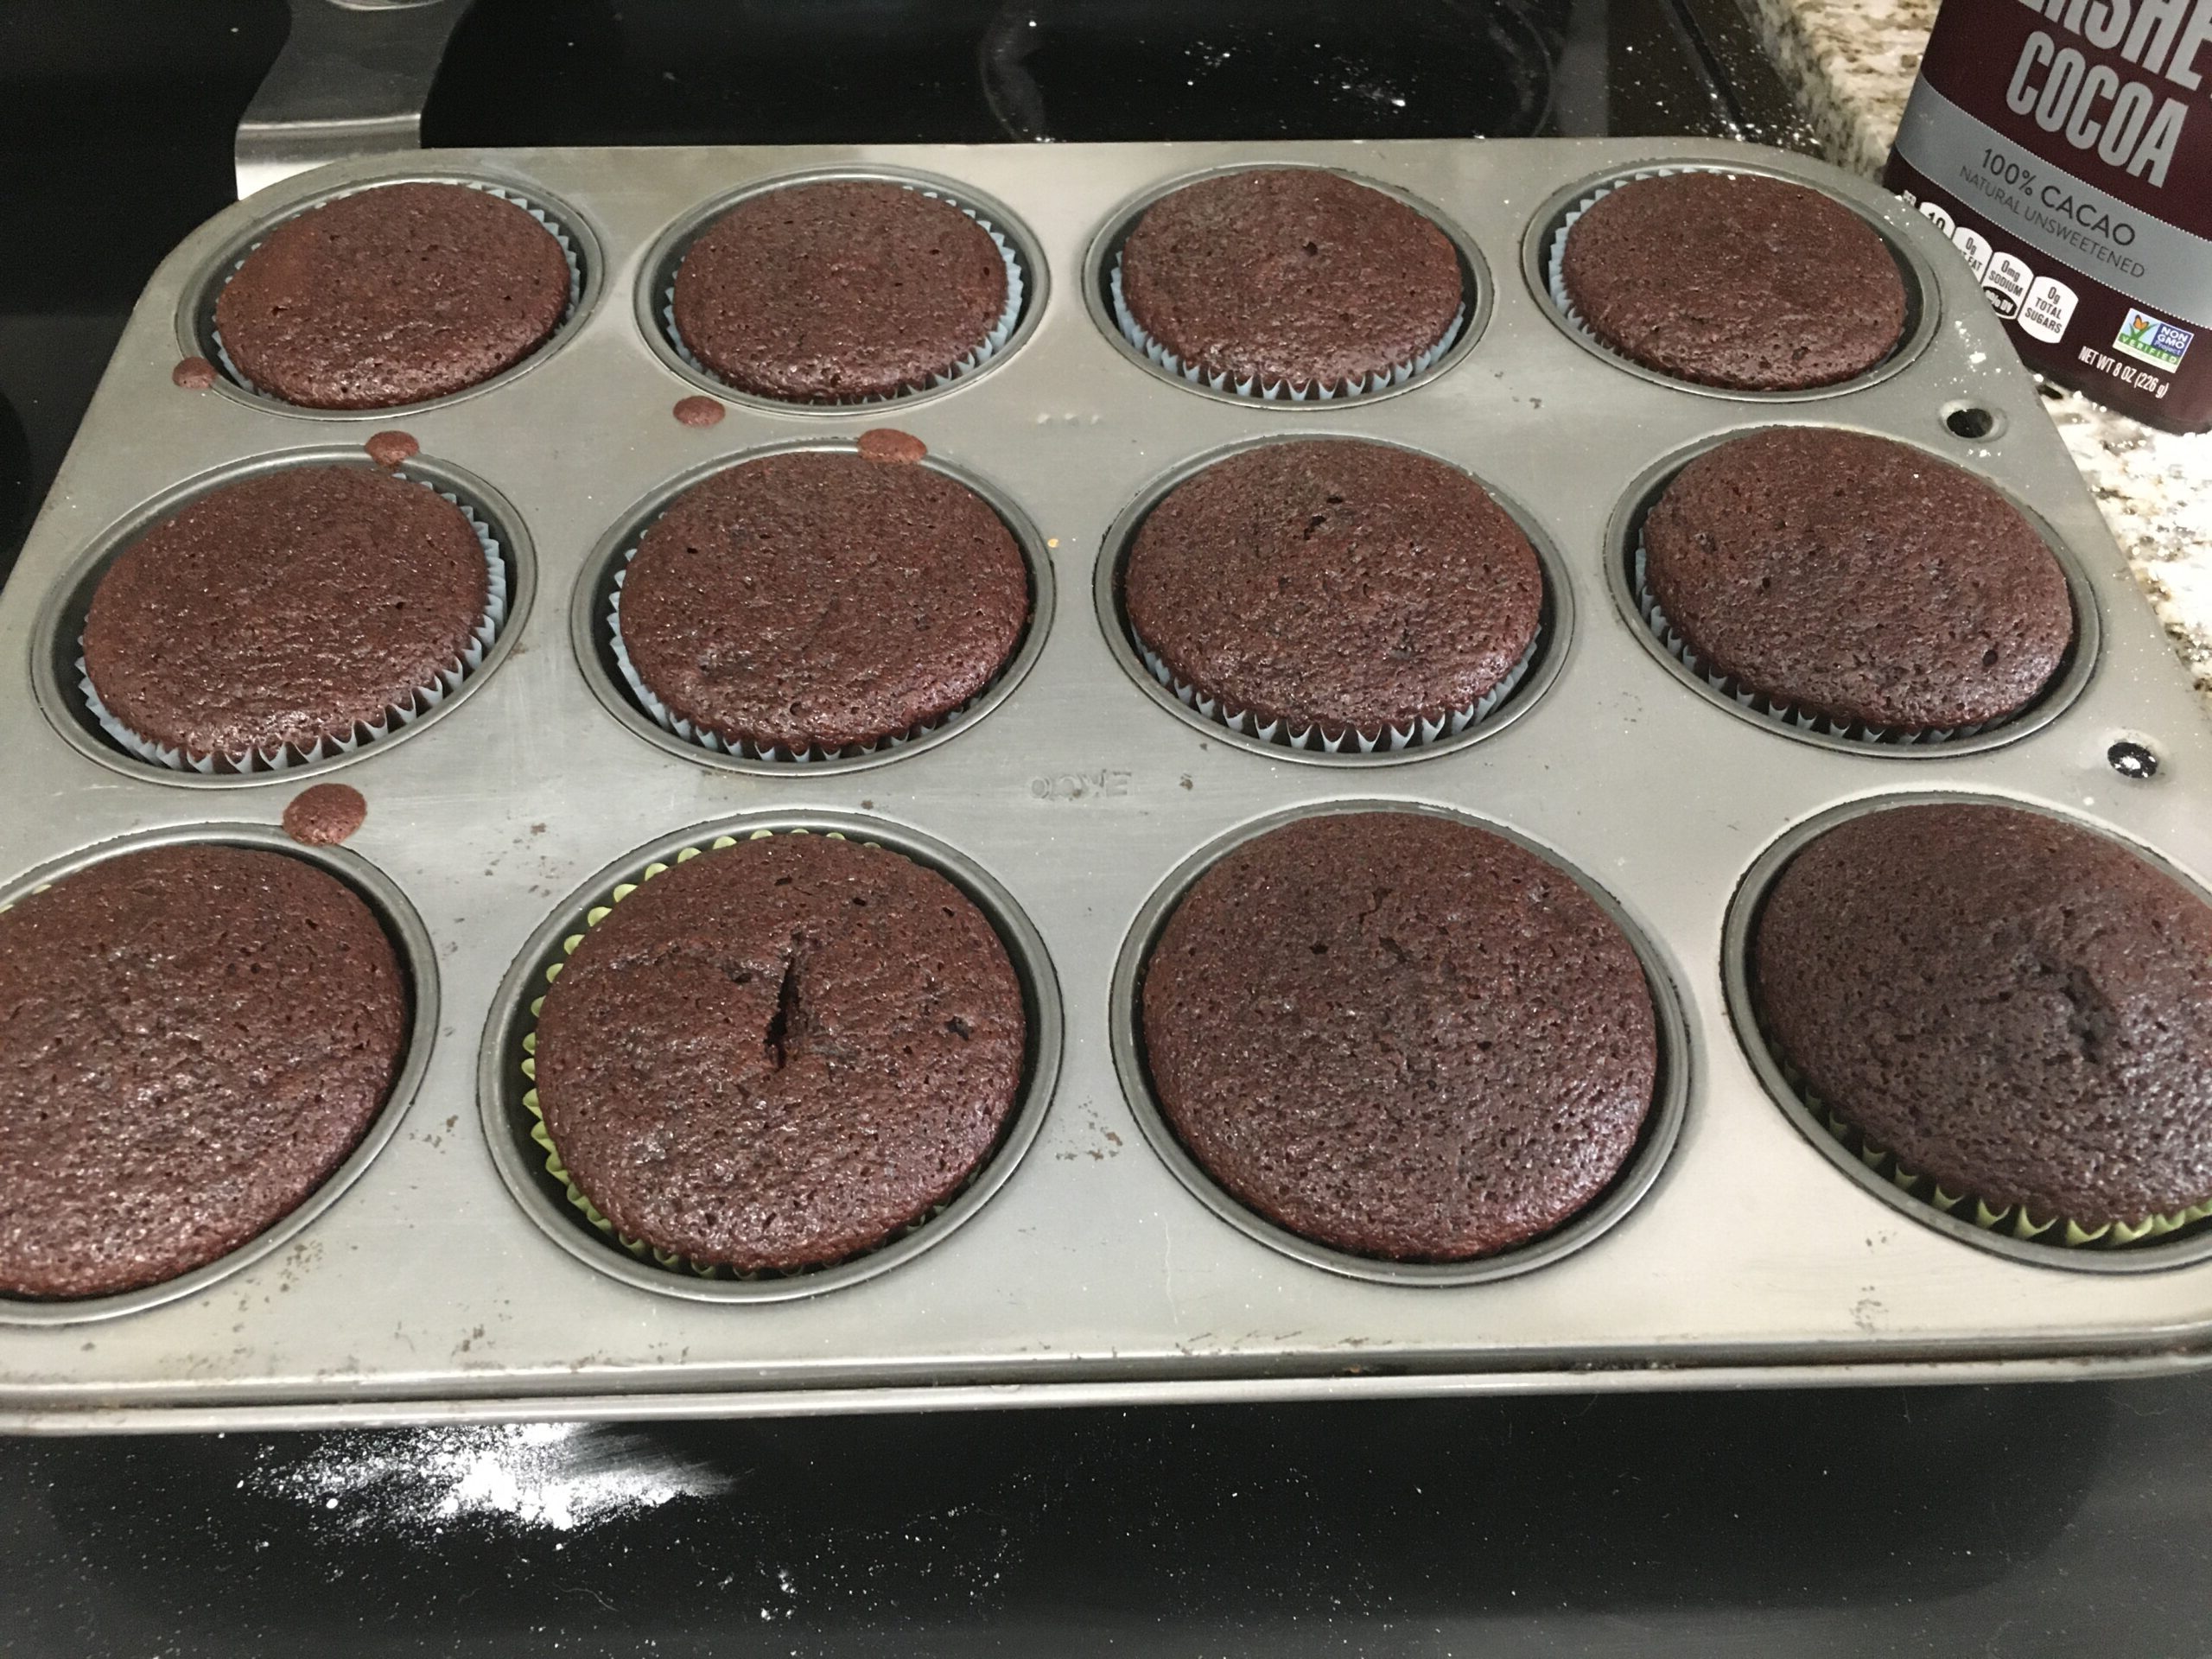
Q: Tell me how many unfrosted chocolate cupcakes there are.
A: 12